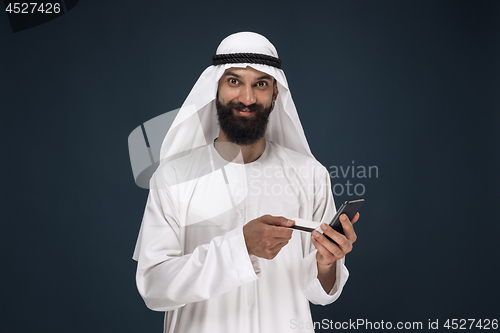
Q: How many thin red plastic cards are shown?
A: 0